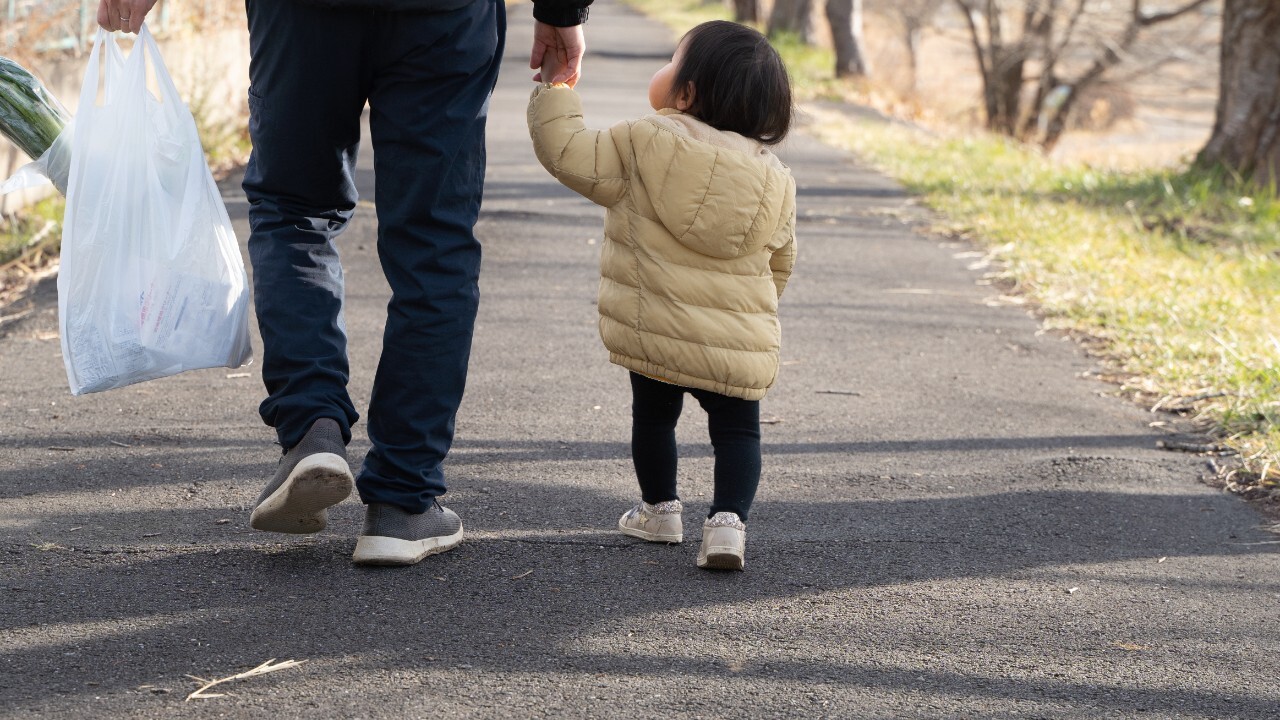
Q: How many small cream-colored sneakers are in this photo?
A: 2